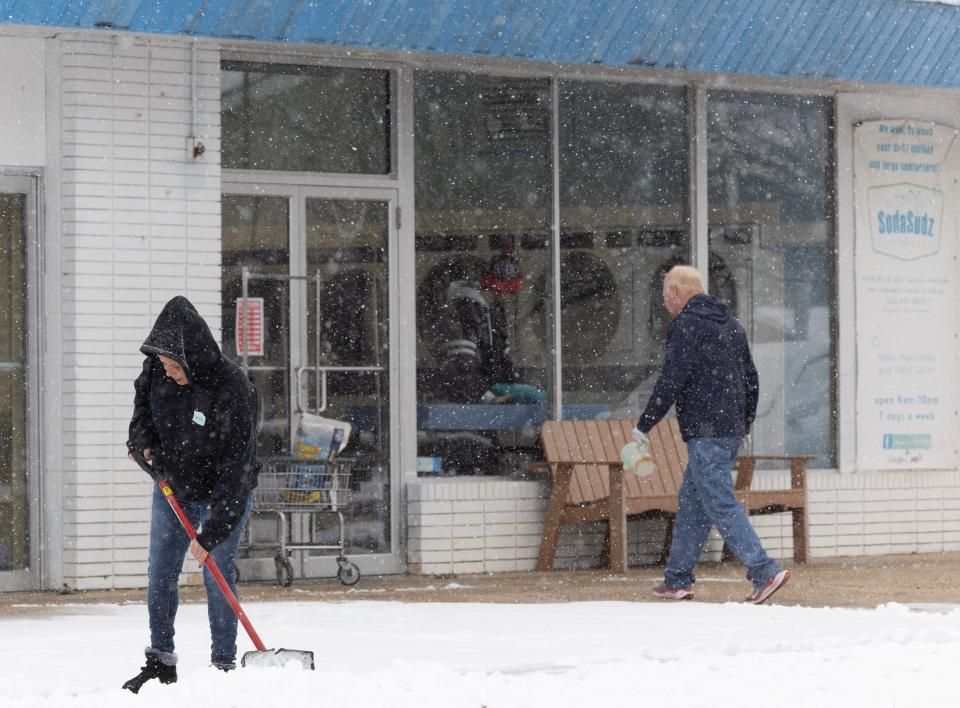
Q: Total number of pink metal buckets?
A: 0